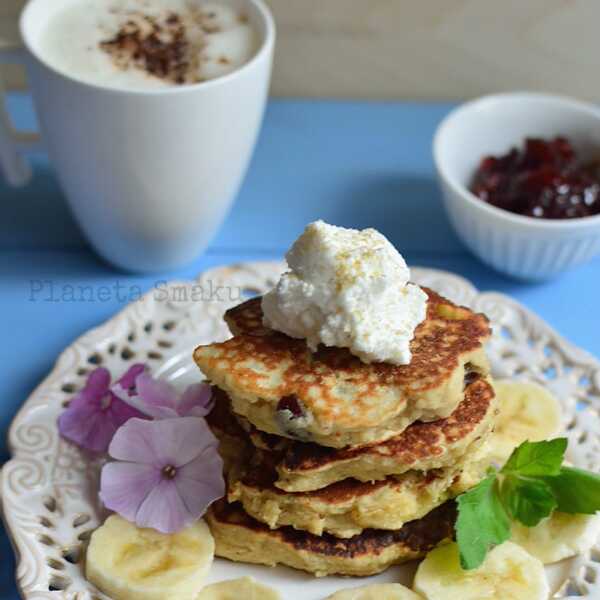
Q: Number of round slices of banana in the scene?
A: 6